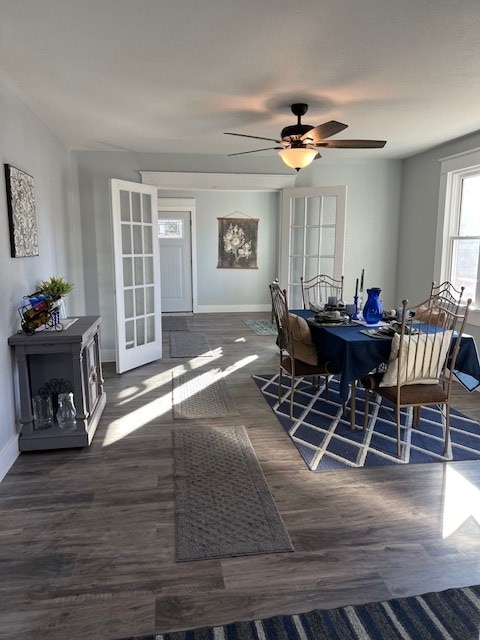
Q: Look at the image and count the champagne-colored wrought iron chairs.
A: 4